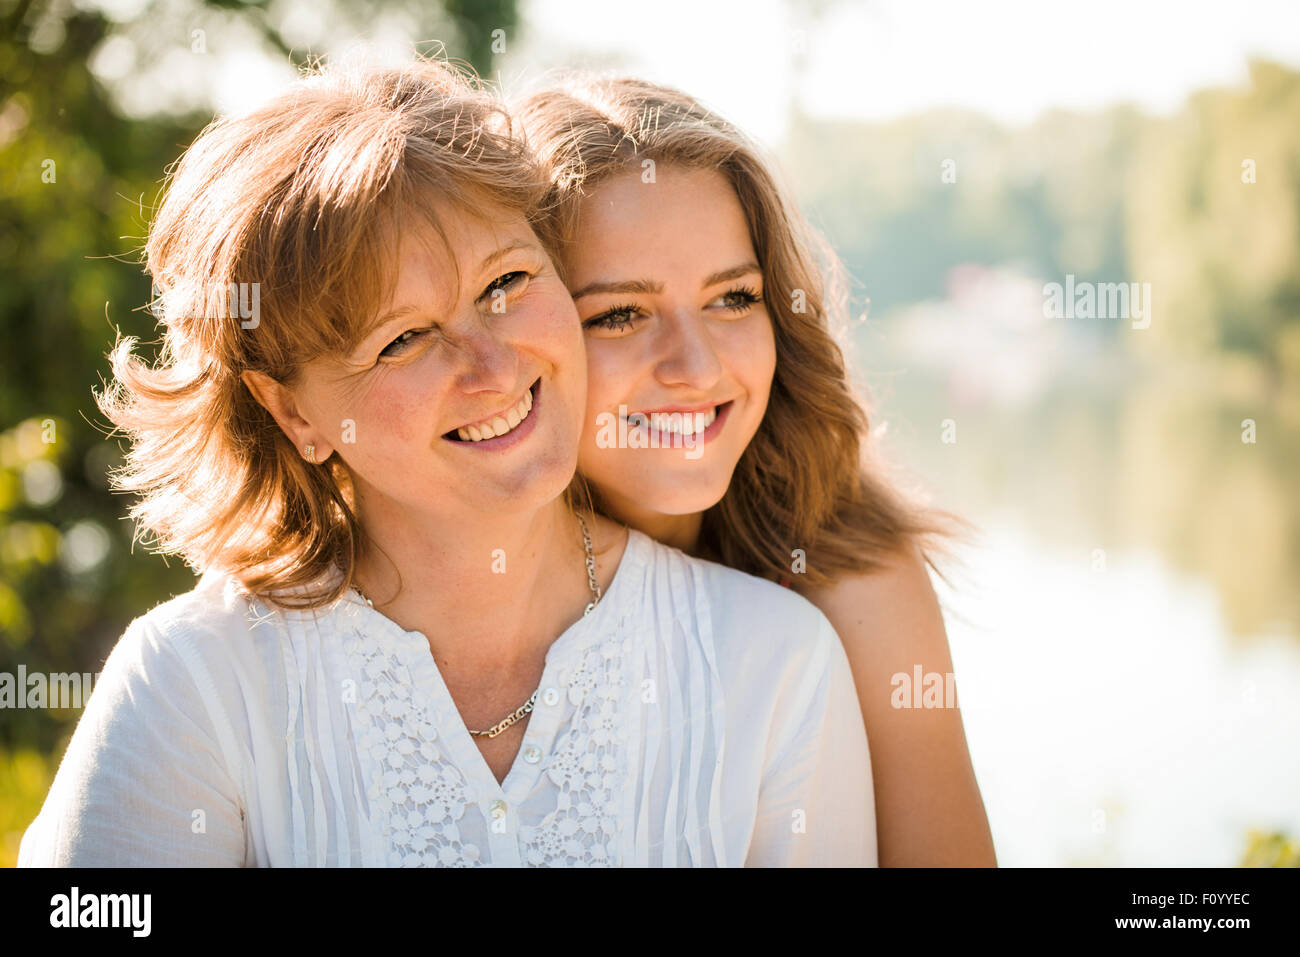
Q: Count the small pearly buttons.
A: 3